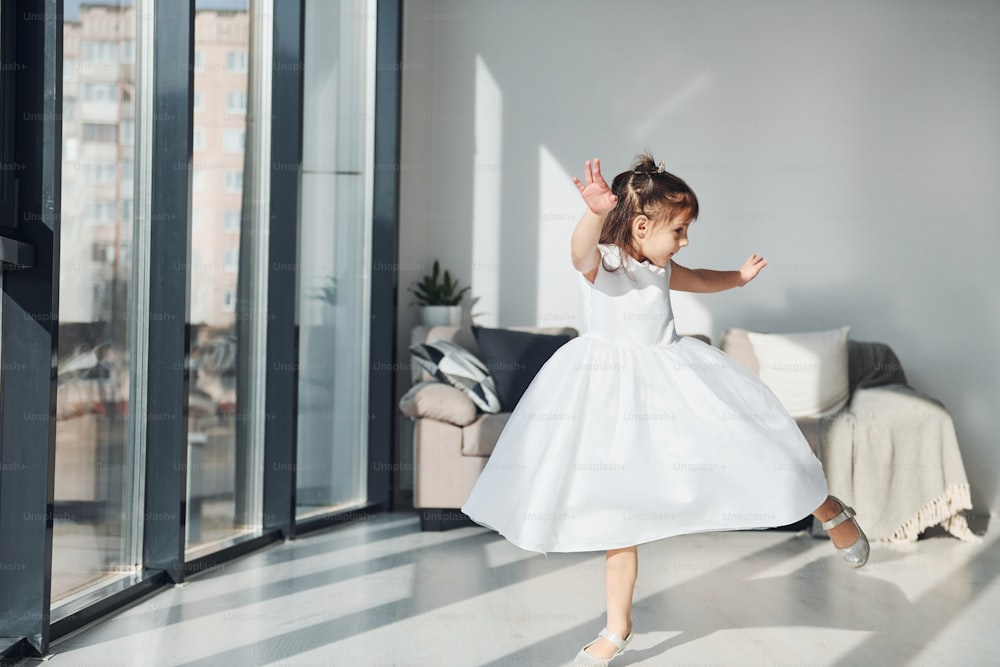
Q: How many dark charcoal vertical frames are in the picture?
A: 4